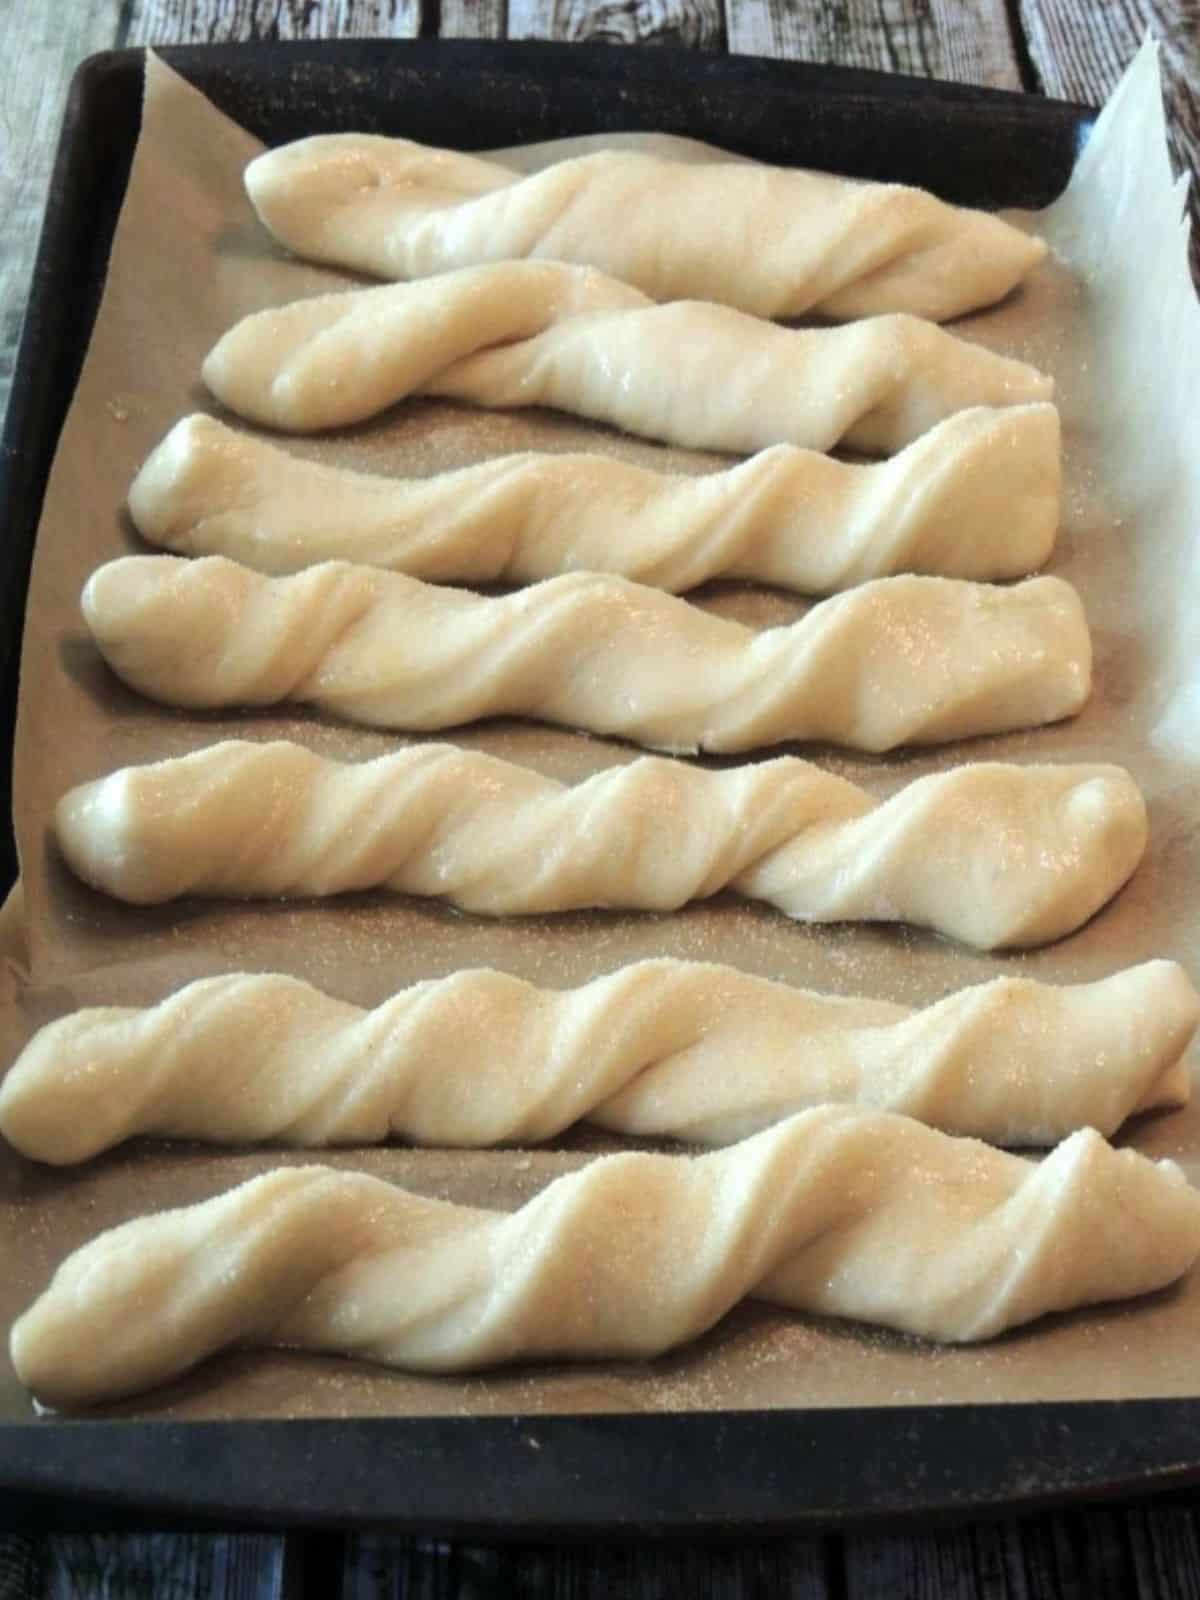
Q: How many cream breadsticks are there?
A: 7